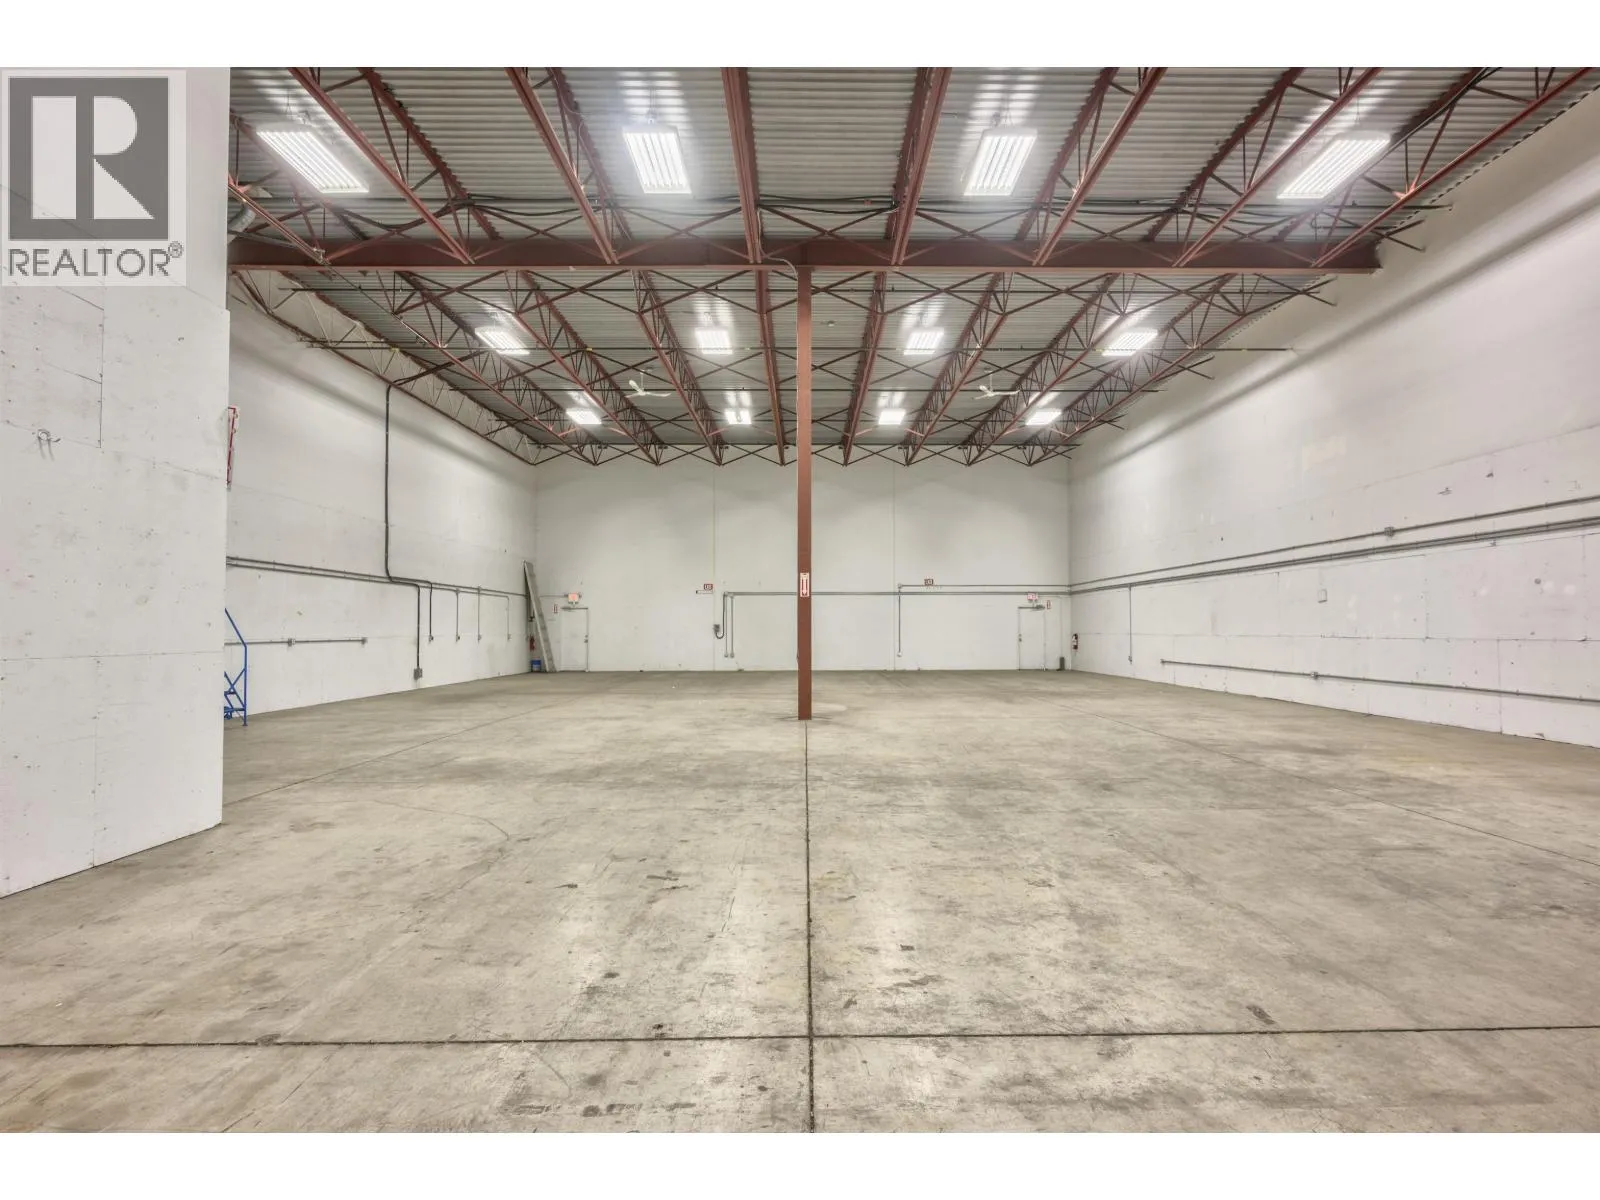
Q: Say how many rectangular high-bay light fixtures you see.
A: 12